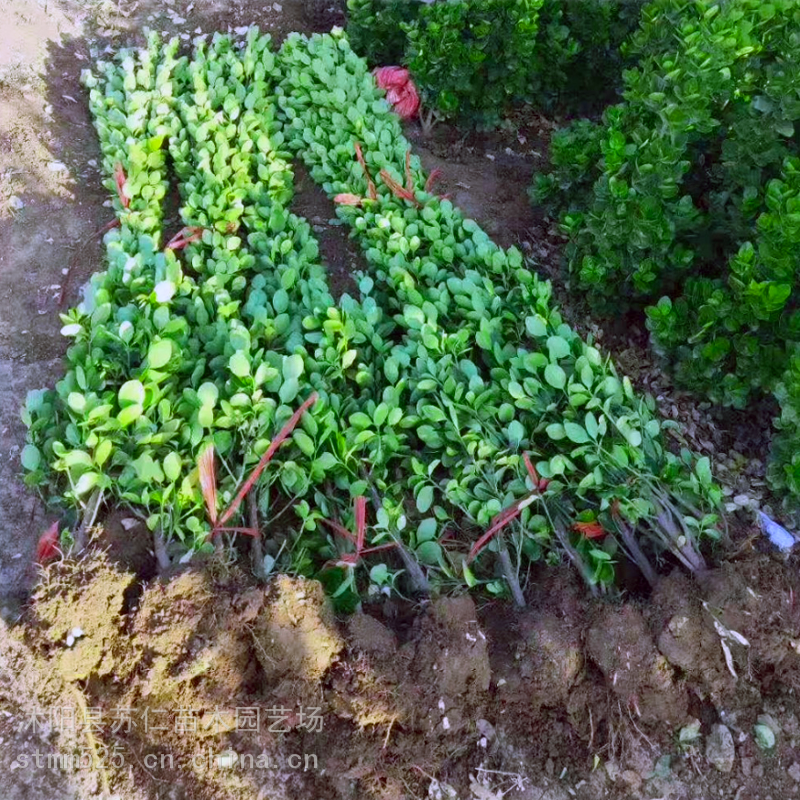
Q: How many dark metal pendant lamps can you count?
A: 0